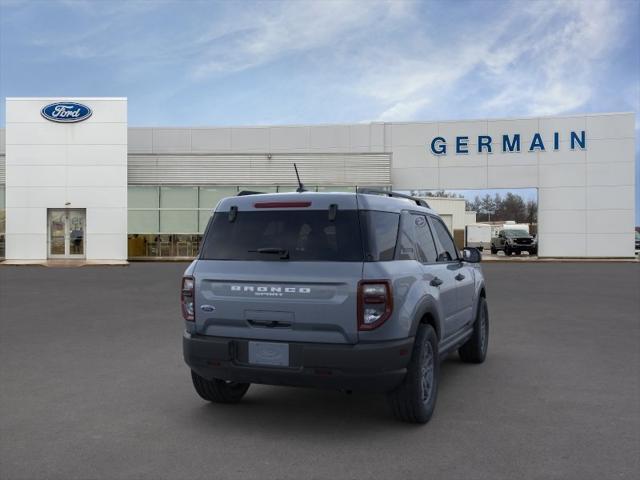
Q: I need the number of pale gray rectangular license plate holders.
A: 1